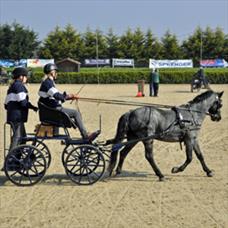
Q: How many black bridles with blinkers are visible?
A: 1